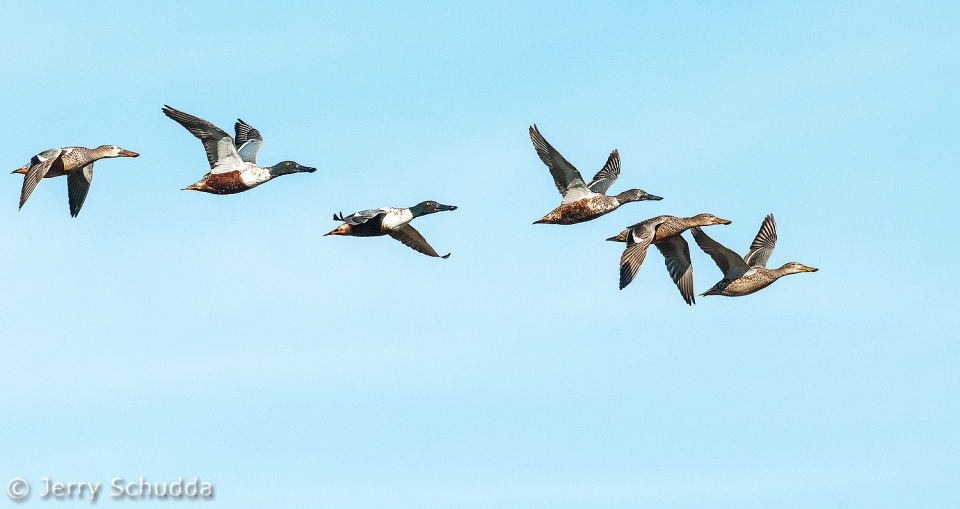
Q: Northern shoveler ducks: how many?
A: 6